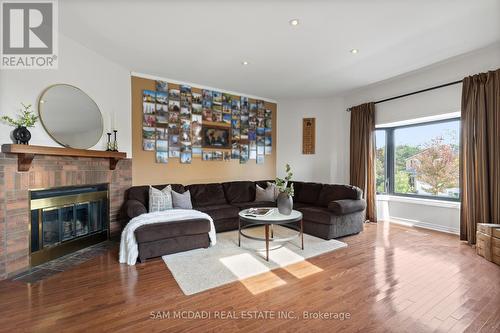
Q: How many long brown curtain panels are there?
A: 2